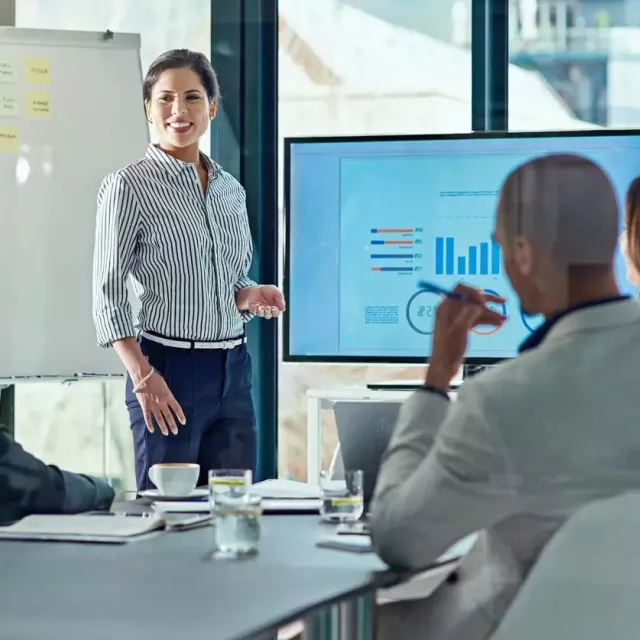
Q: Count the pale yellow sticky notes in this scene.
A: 3